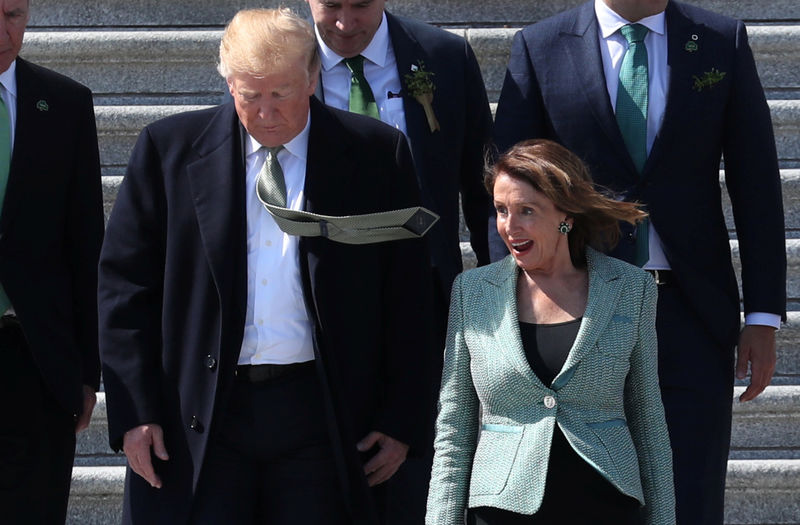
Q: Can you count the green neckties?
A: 4